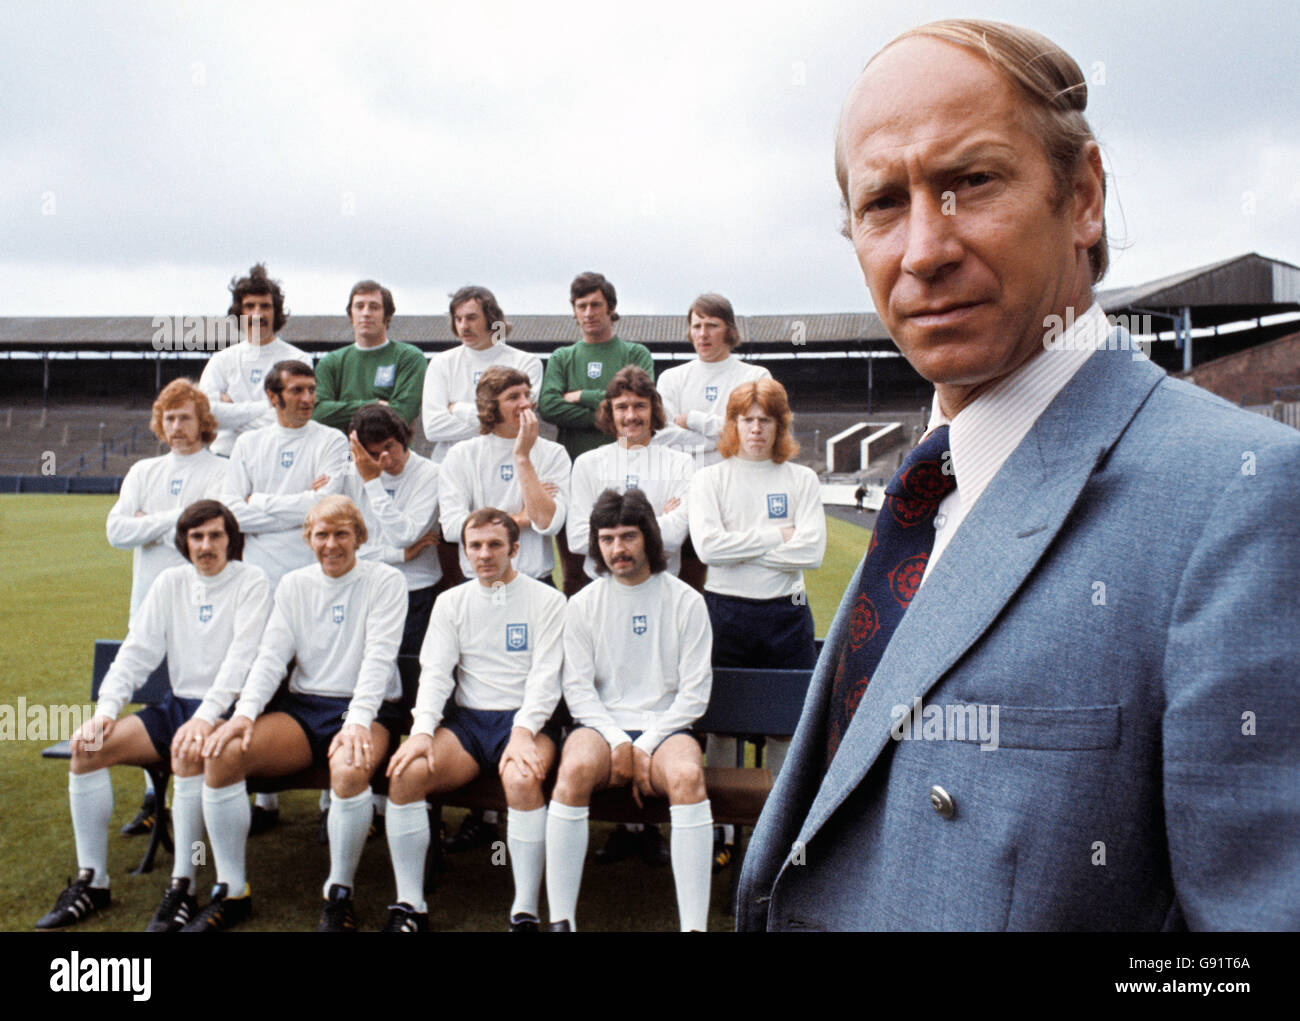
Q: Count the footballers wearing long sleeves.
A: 15